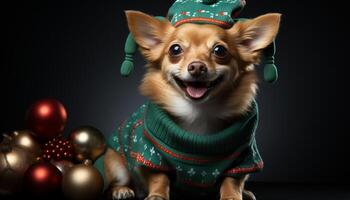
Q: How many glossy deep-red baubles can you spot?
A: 2